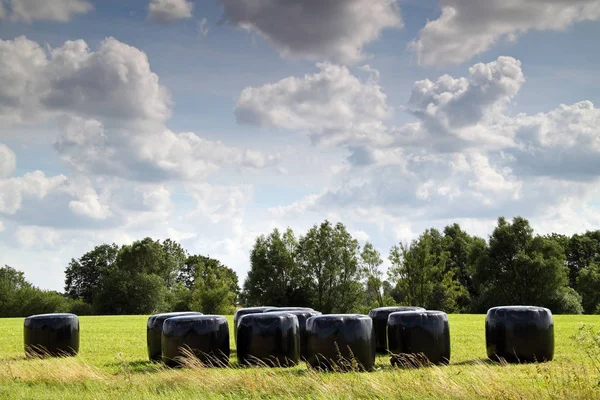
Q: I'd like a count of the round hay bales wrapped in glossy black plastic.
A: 11